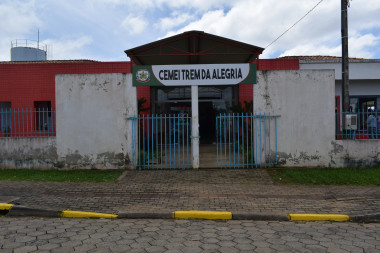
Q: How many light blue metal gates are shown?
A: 2